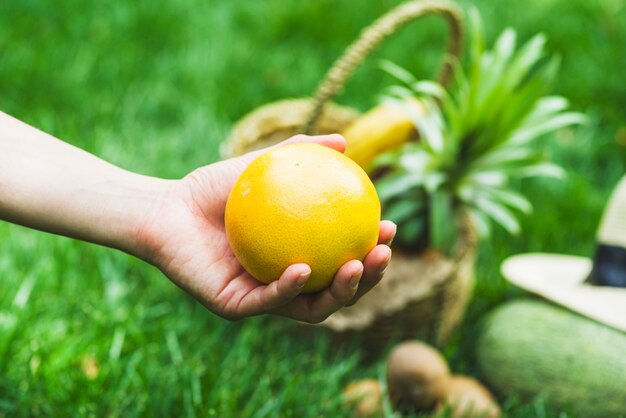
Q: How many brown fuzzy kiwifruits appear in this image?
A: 3